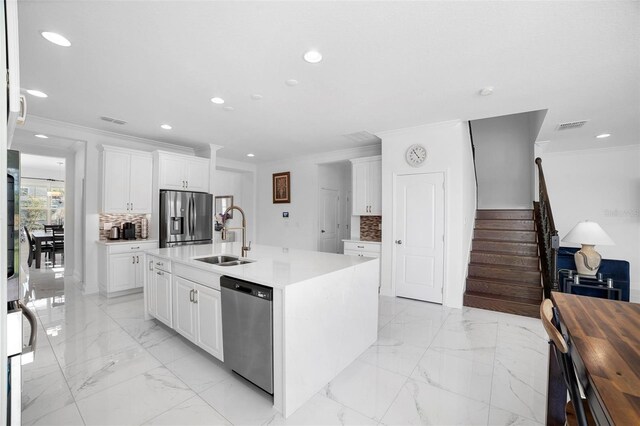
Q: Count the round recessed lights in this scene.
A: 8